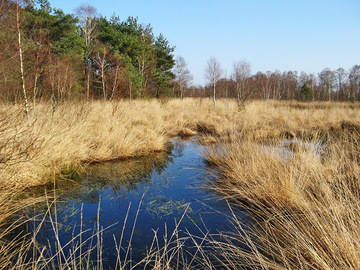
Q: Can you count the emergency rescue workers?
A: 0